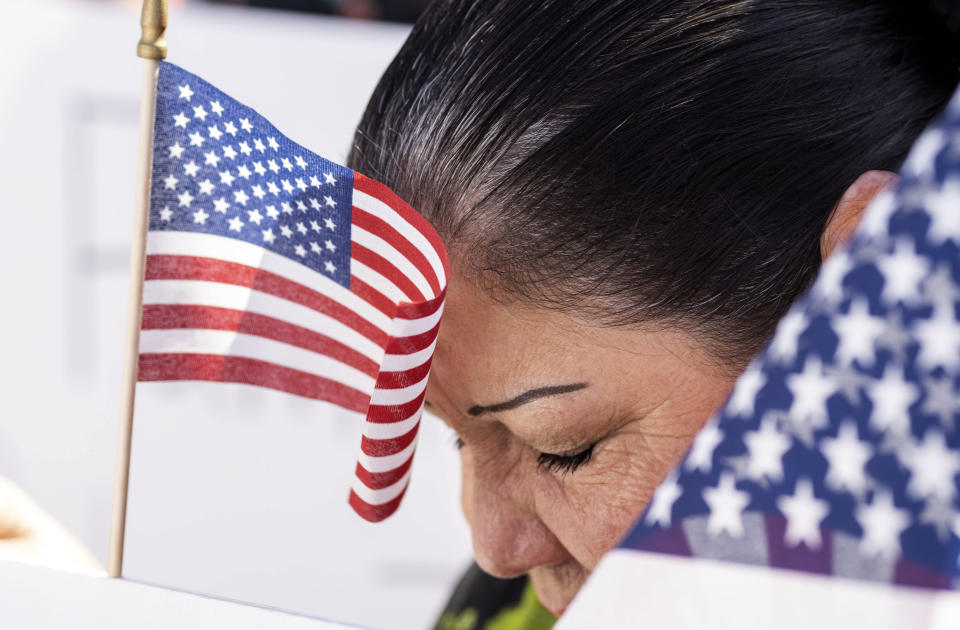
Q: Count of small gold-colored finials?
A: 1